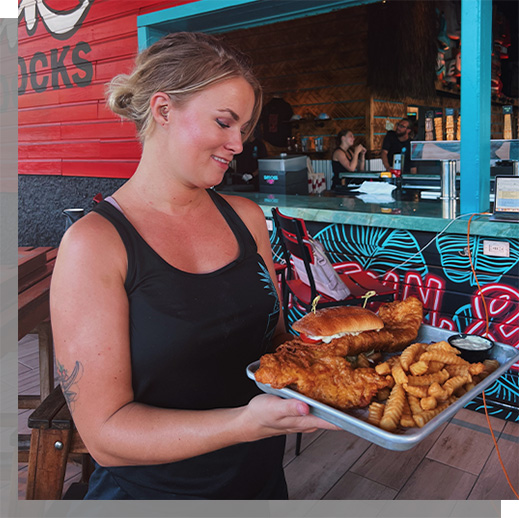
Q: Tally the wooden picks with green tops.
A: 2